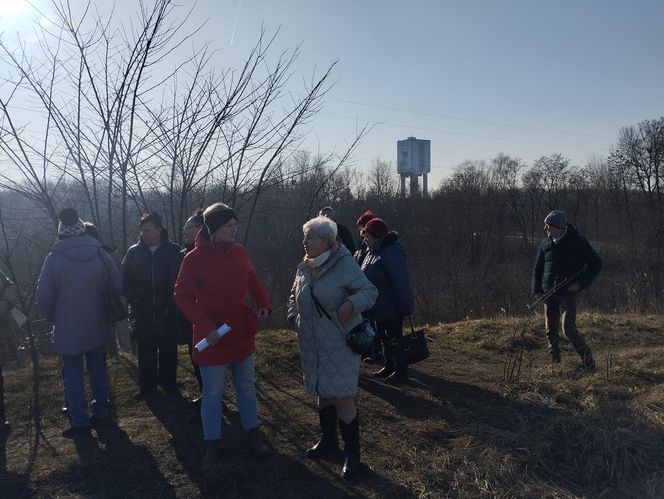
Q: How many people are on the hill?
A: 11